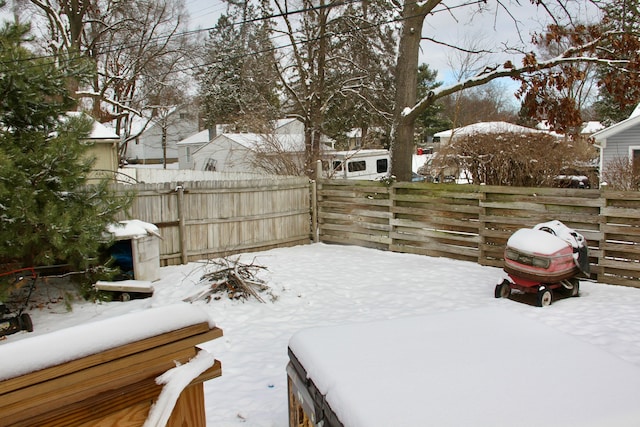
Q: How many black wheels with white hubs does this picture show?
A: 3